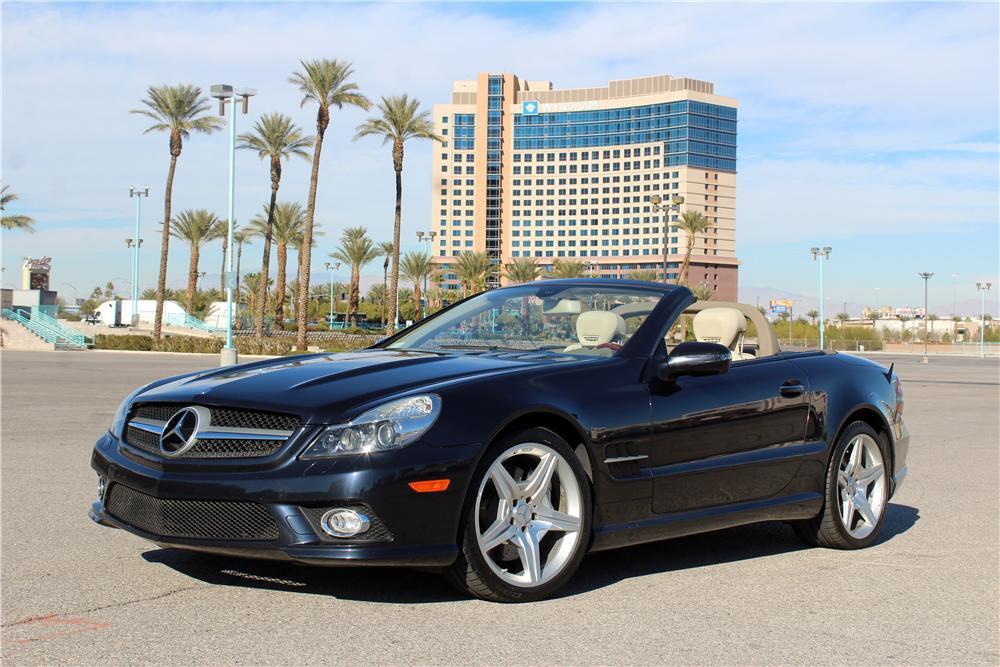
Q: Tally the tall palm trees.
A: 4